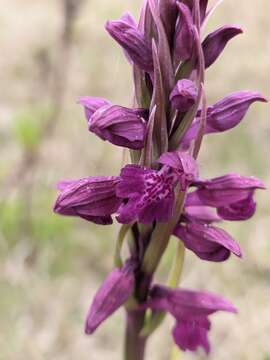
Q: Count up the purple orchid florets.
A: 12